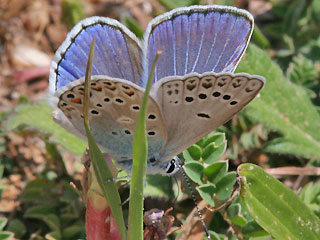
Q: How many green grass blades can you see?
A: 2